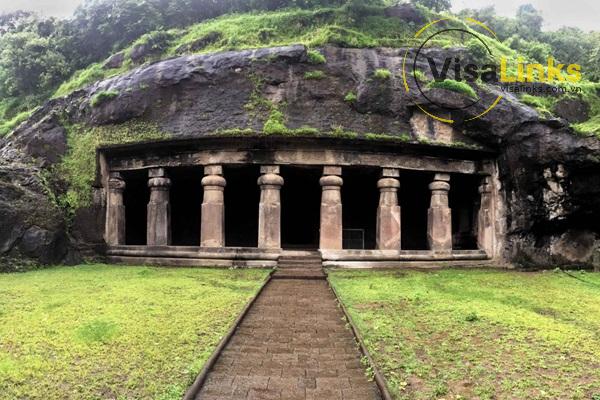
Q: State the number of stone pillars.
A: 8